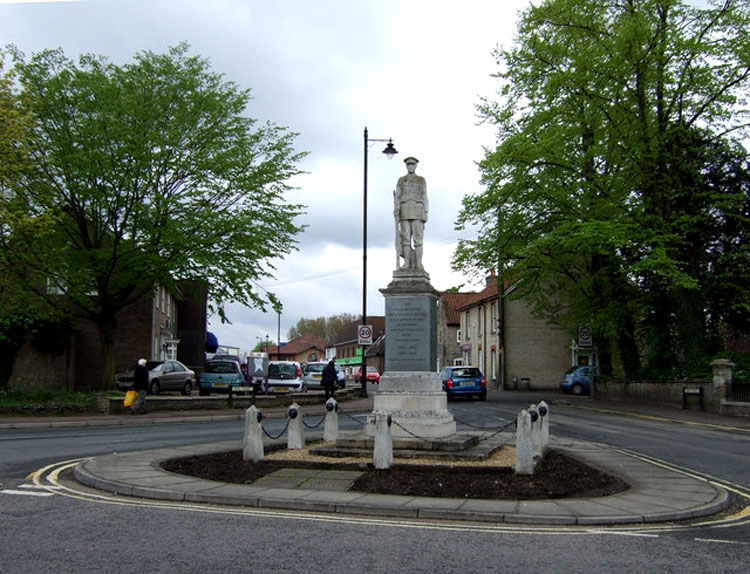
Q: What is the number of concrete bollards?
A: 7